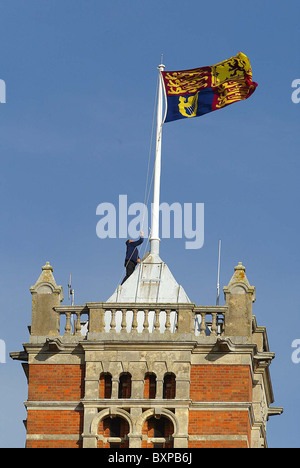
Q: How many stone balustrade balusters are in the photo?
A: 10